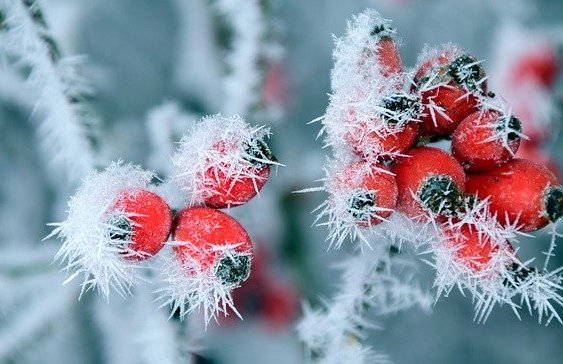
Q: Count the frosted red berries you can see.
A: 11